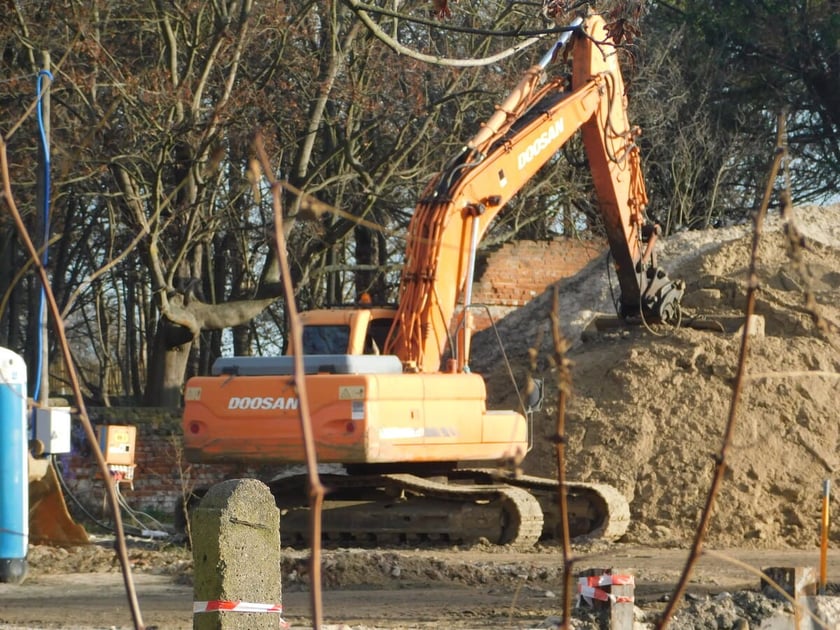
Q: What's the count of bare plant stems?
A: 4